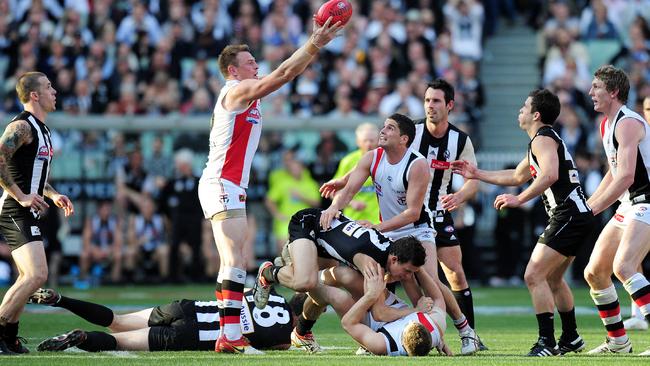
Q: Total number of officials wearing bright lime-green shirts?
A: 2